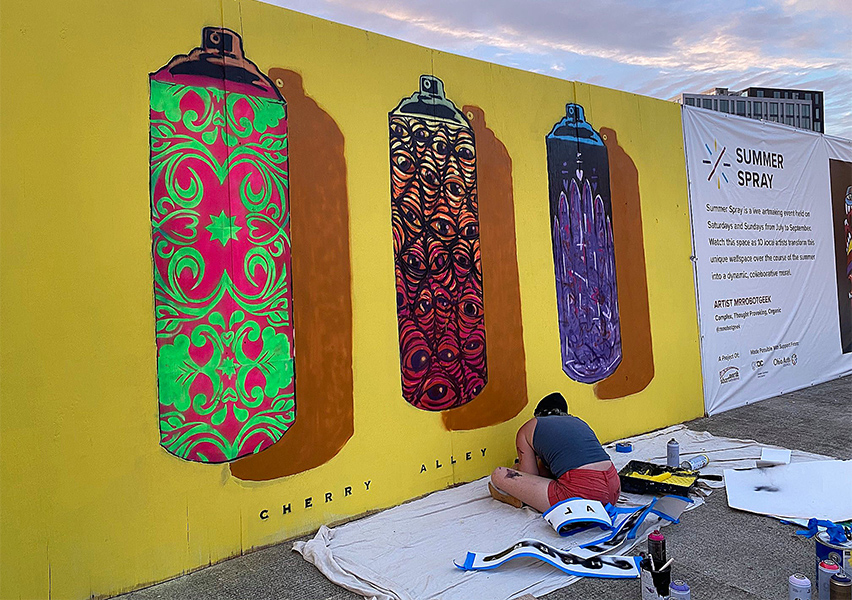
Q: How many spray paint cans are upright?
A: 6